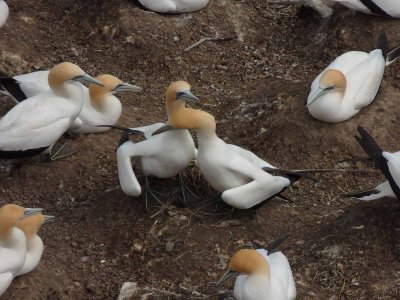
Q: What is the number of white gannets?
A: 12